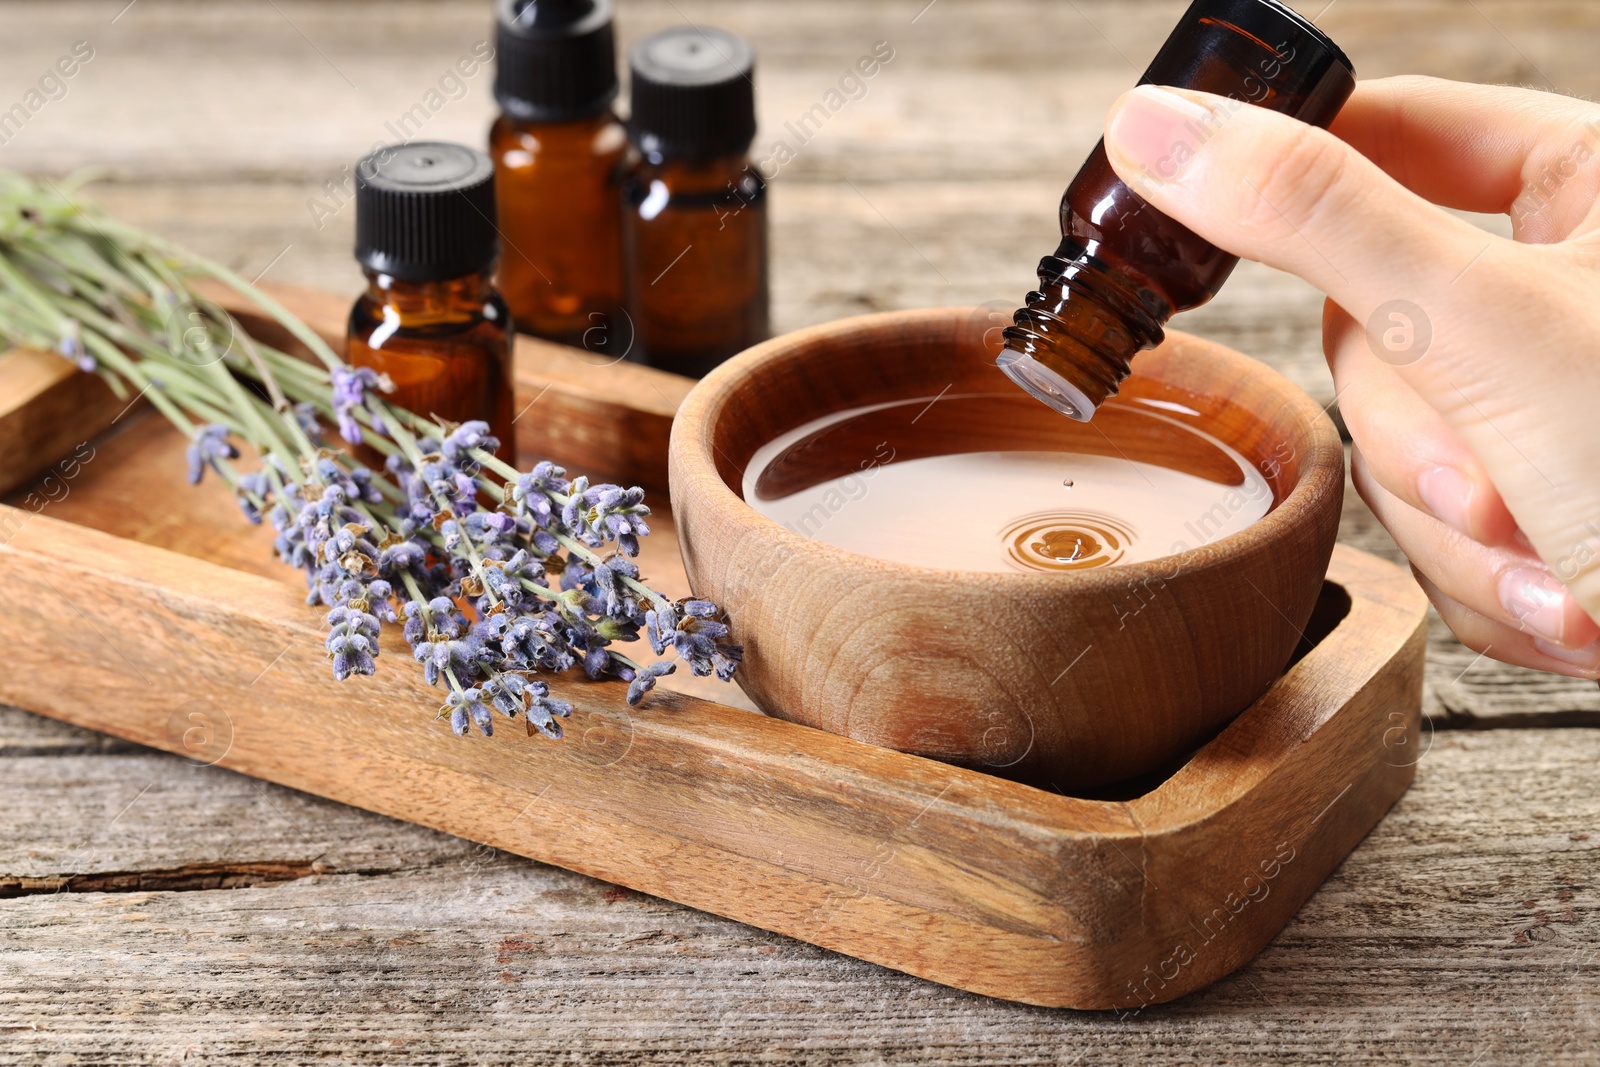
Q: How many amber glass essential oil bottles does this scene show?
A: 4